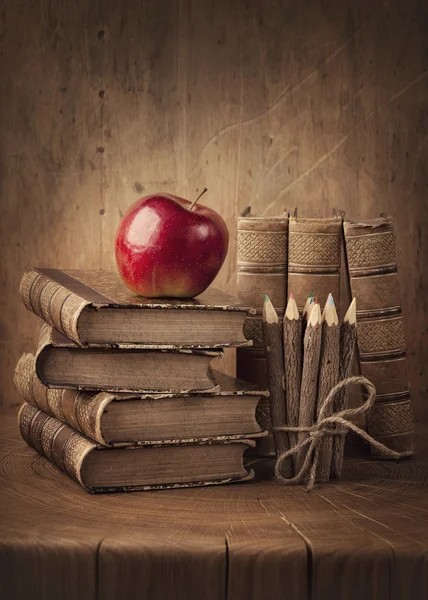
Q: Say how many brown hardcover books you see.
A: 7